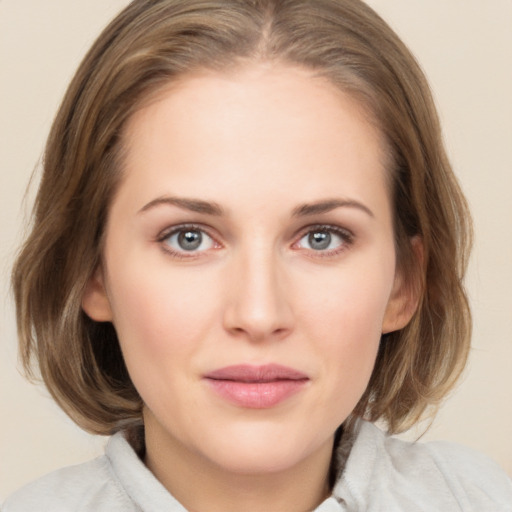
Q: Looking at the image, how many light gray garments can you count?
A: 1